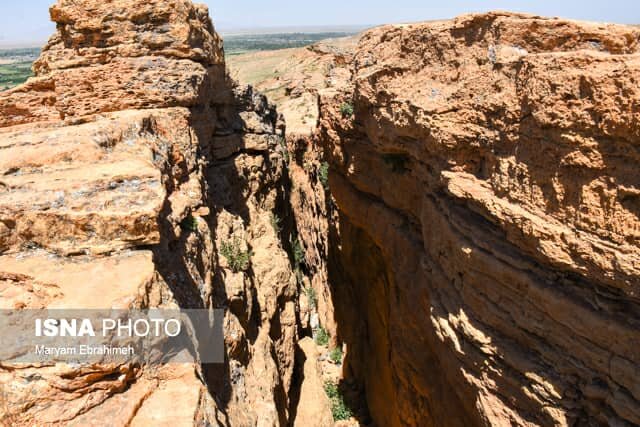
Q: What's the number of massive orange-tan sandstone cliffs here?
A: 2